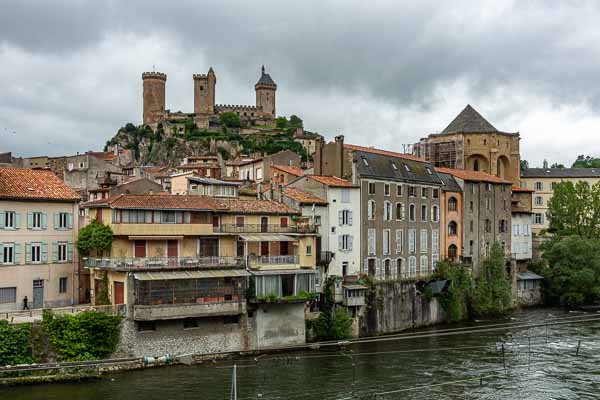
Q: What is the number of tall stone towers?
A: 3